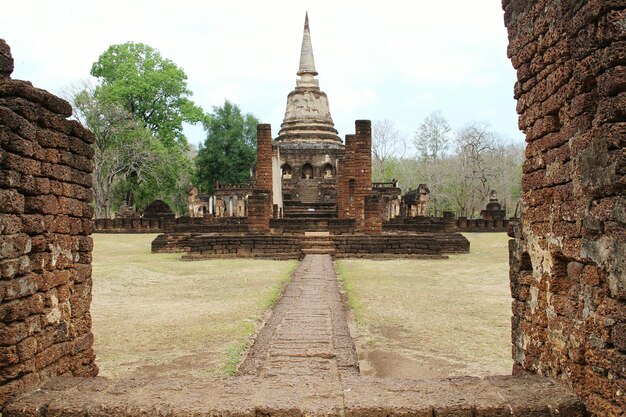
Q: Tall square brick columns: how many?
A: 2